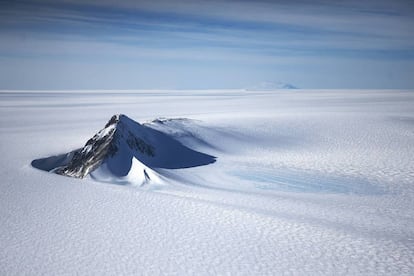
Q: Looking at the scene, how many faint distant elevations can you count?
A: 1